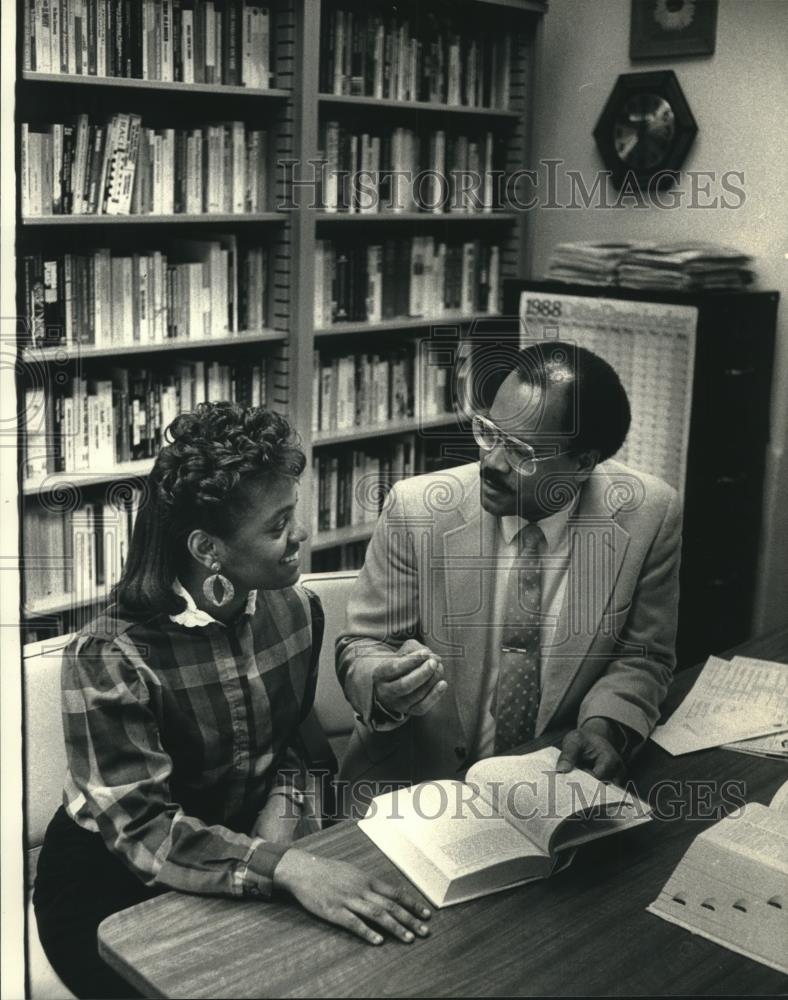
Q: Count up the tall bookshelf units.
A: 2